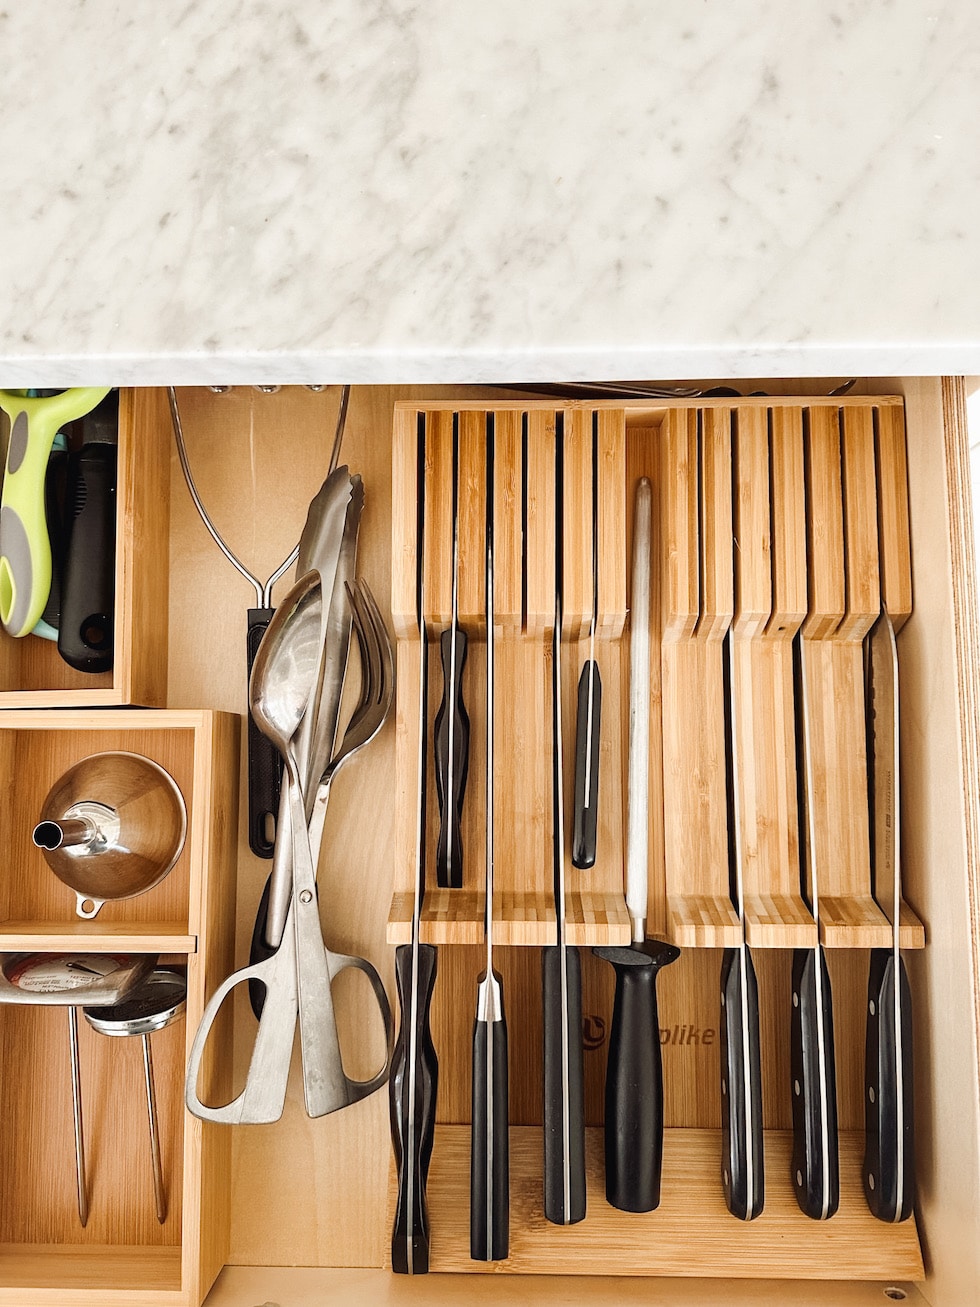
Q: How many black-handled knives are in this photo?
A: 8